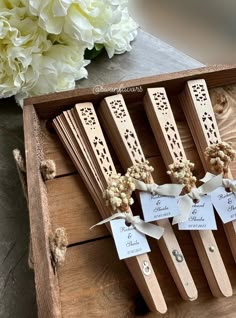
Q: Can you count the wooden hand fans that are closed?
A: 3